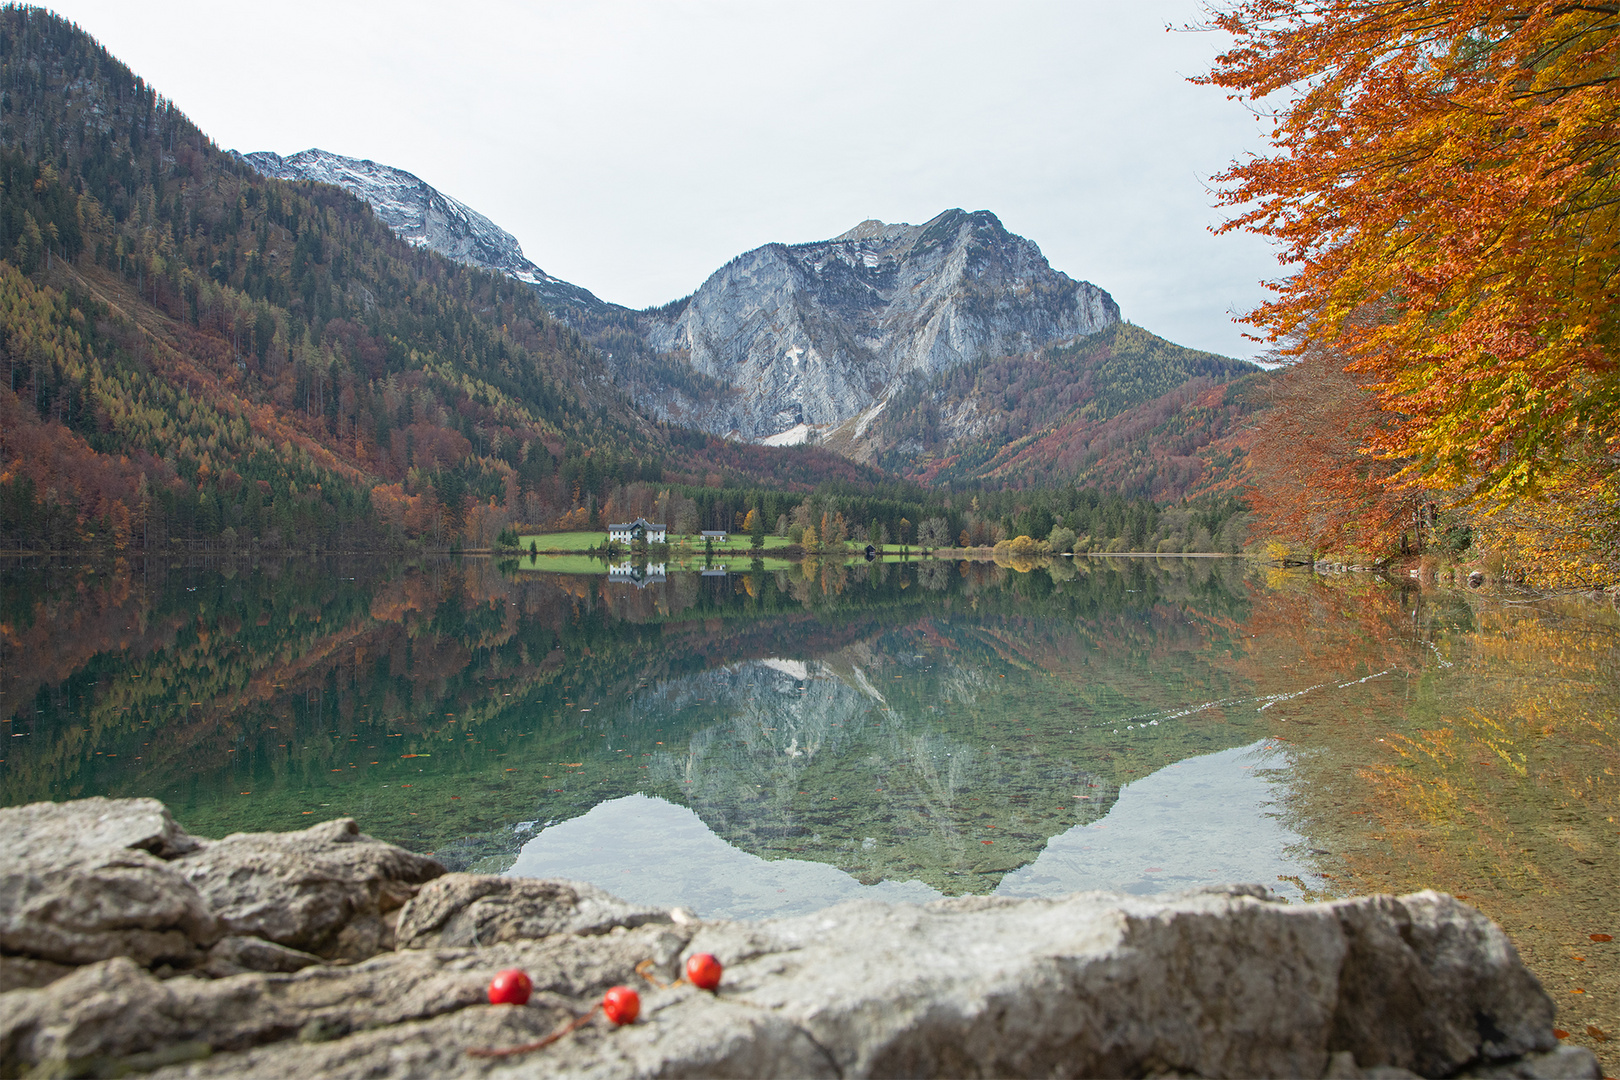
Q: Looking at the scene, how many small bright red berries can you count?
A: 3